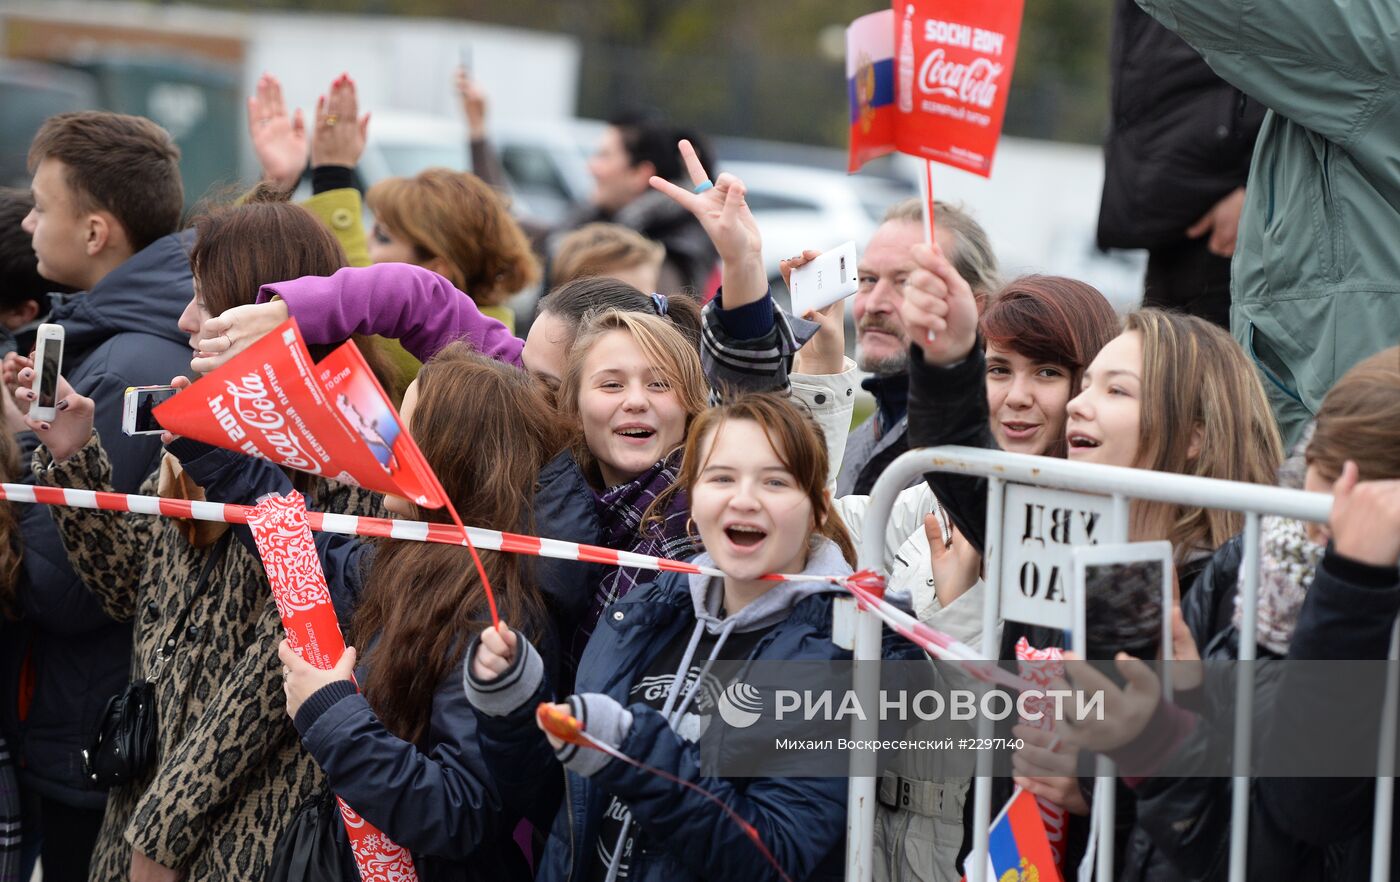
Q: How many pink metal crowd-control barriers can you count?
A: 0